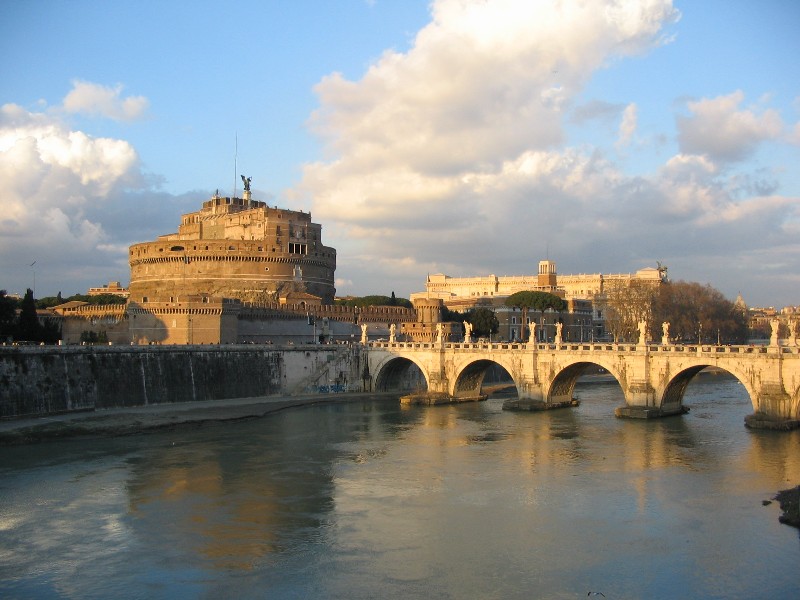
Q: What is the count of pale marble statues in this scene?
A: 10